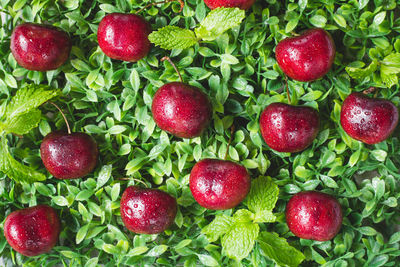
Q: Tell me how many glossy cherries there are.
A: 12